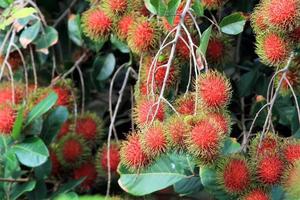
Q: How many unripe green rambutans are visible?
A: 0